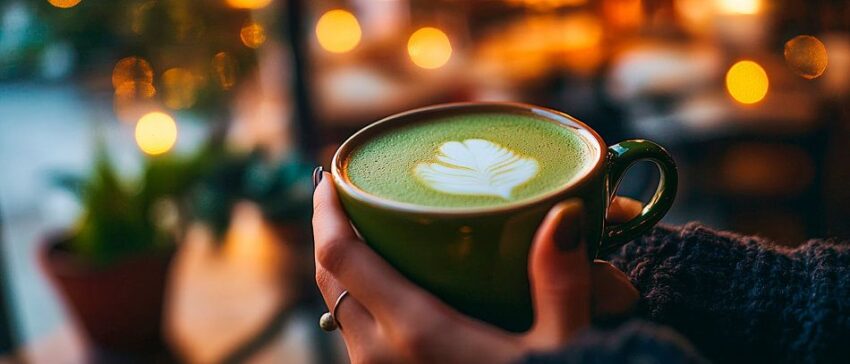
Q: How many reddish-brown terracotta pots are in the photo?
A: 1